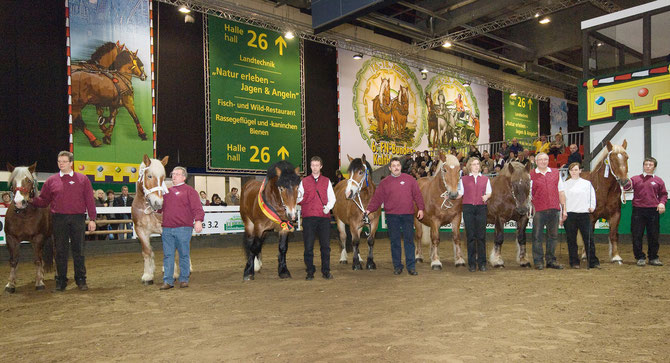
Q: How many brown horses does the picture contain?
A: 7